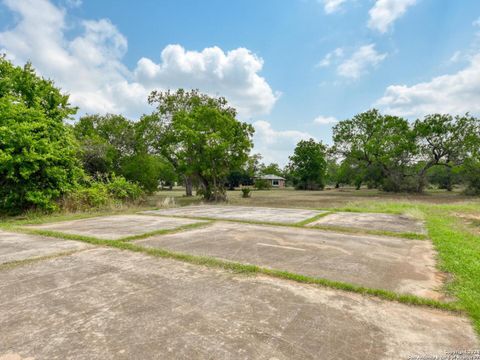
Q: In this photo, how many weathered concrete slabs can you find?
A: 6